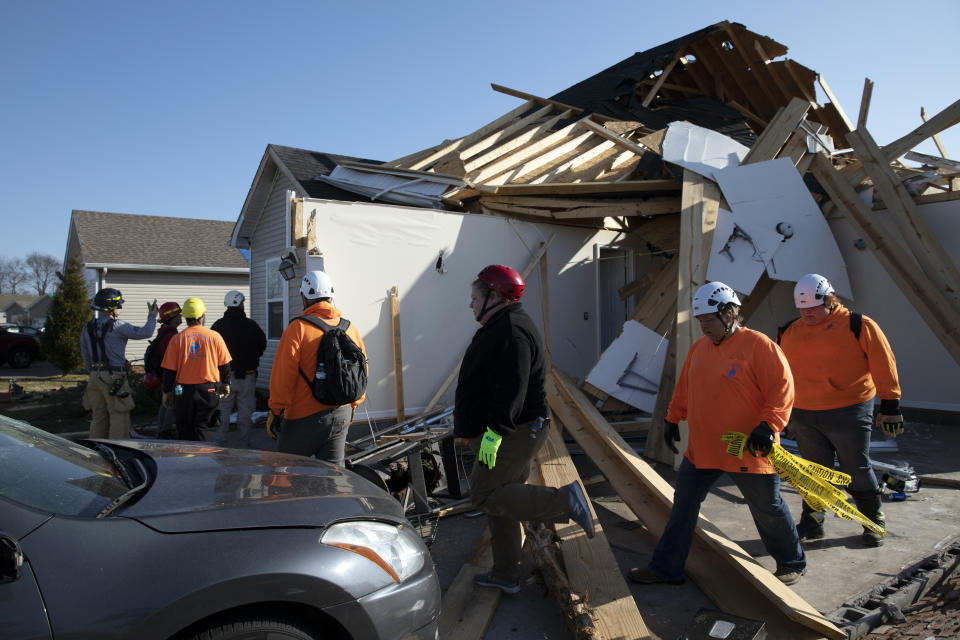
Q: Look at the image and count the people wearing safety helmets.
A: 8